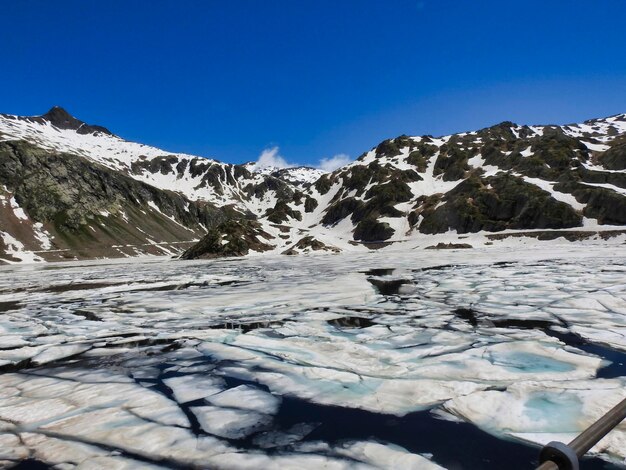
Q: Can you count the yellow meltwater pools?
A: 0